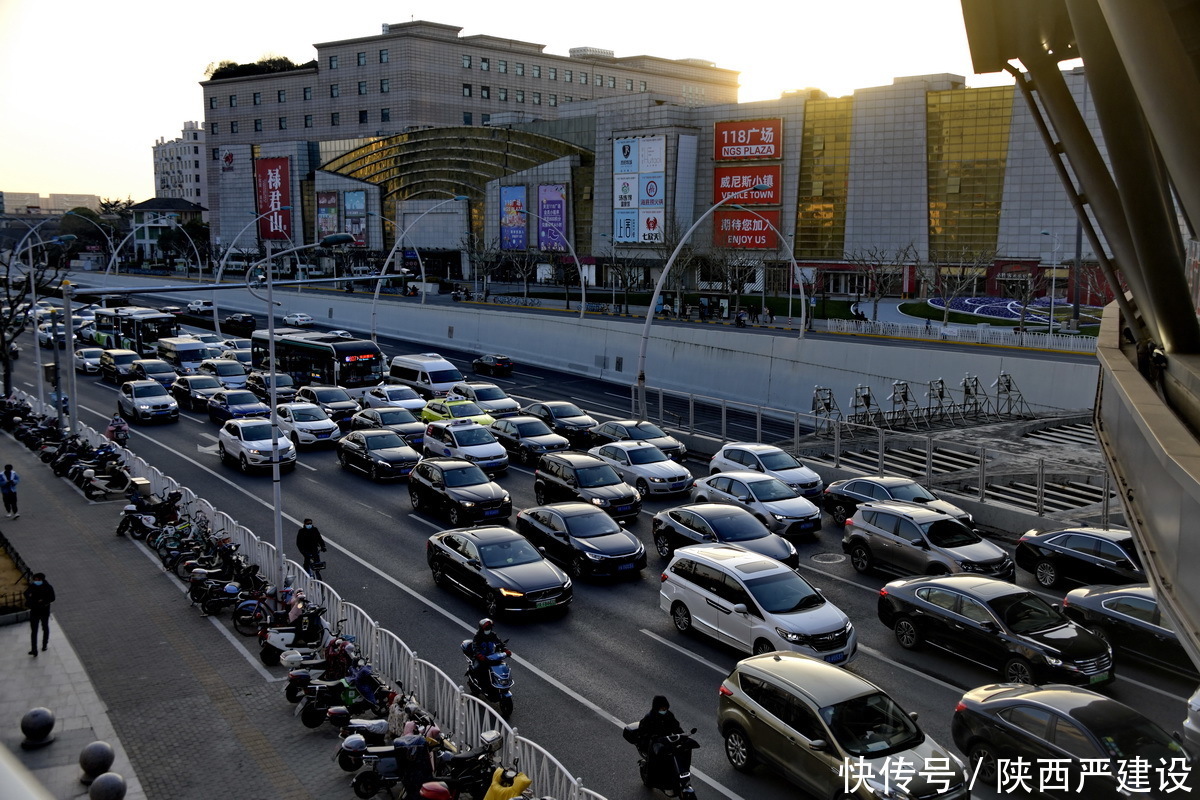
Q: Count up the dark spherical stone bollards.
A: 3